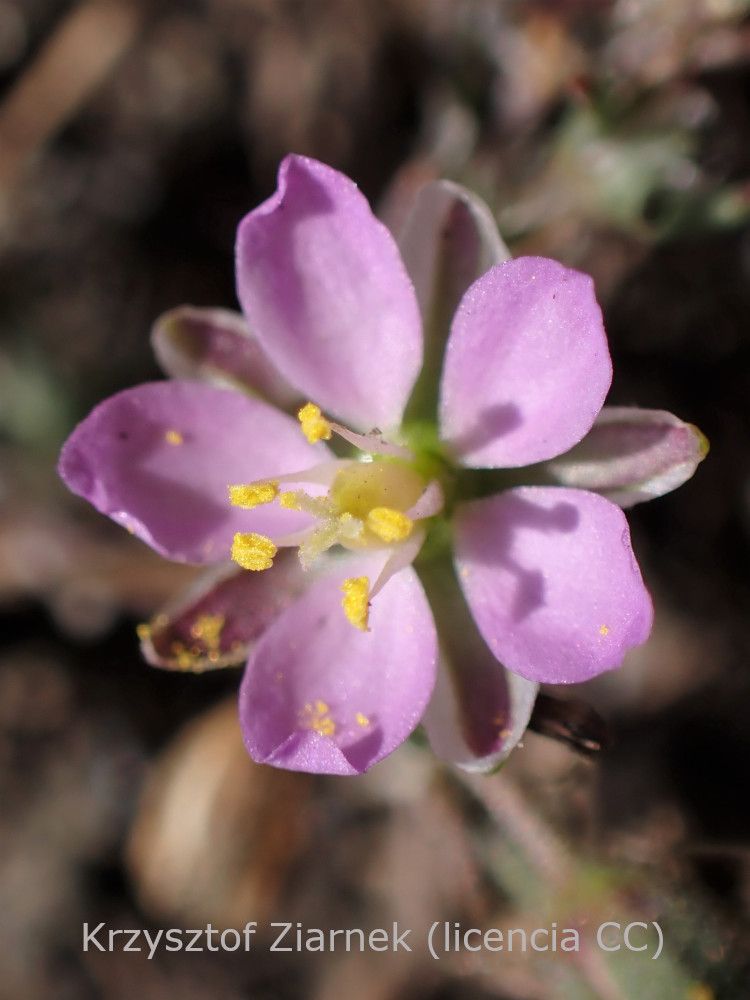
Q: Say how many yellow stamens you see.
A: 5